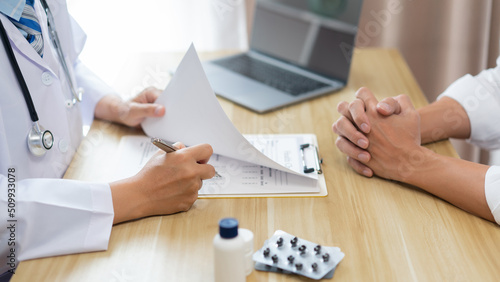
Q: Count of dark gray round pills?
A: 10